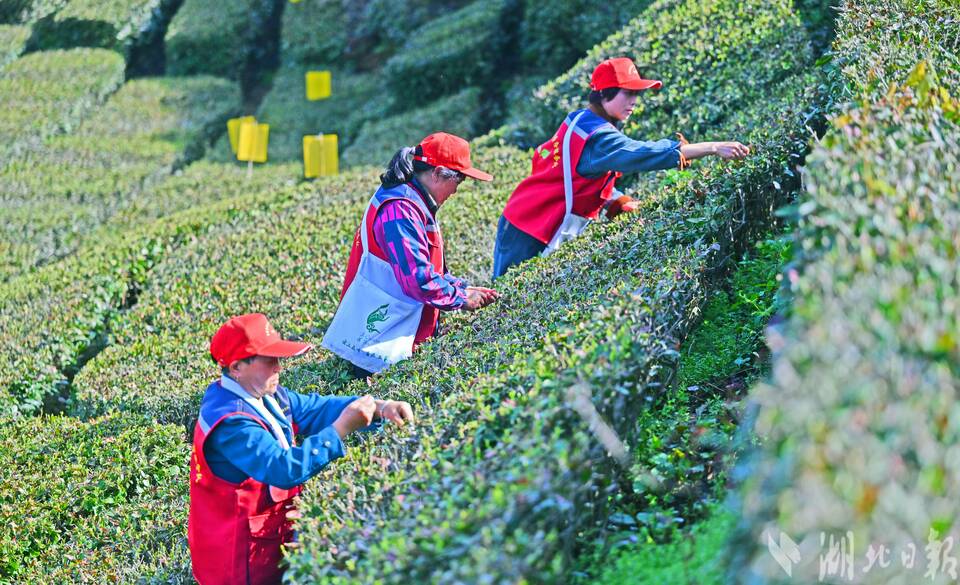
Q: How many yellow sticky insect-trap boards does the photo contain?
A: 4